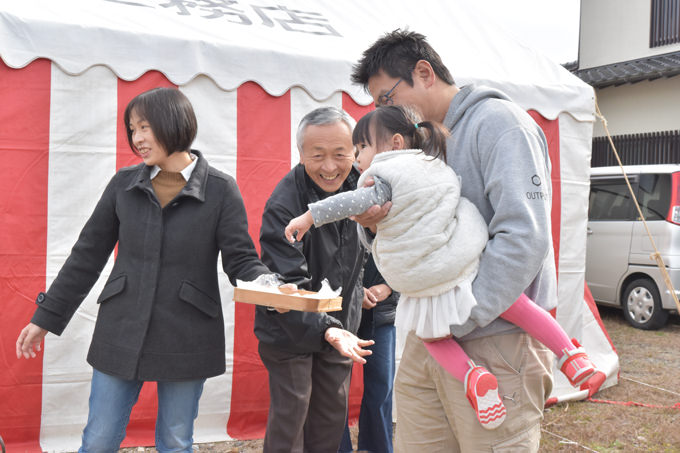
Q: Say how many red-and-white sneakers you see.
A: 2